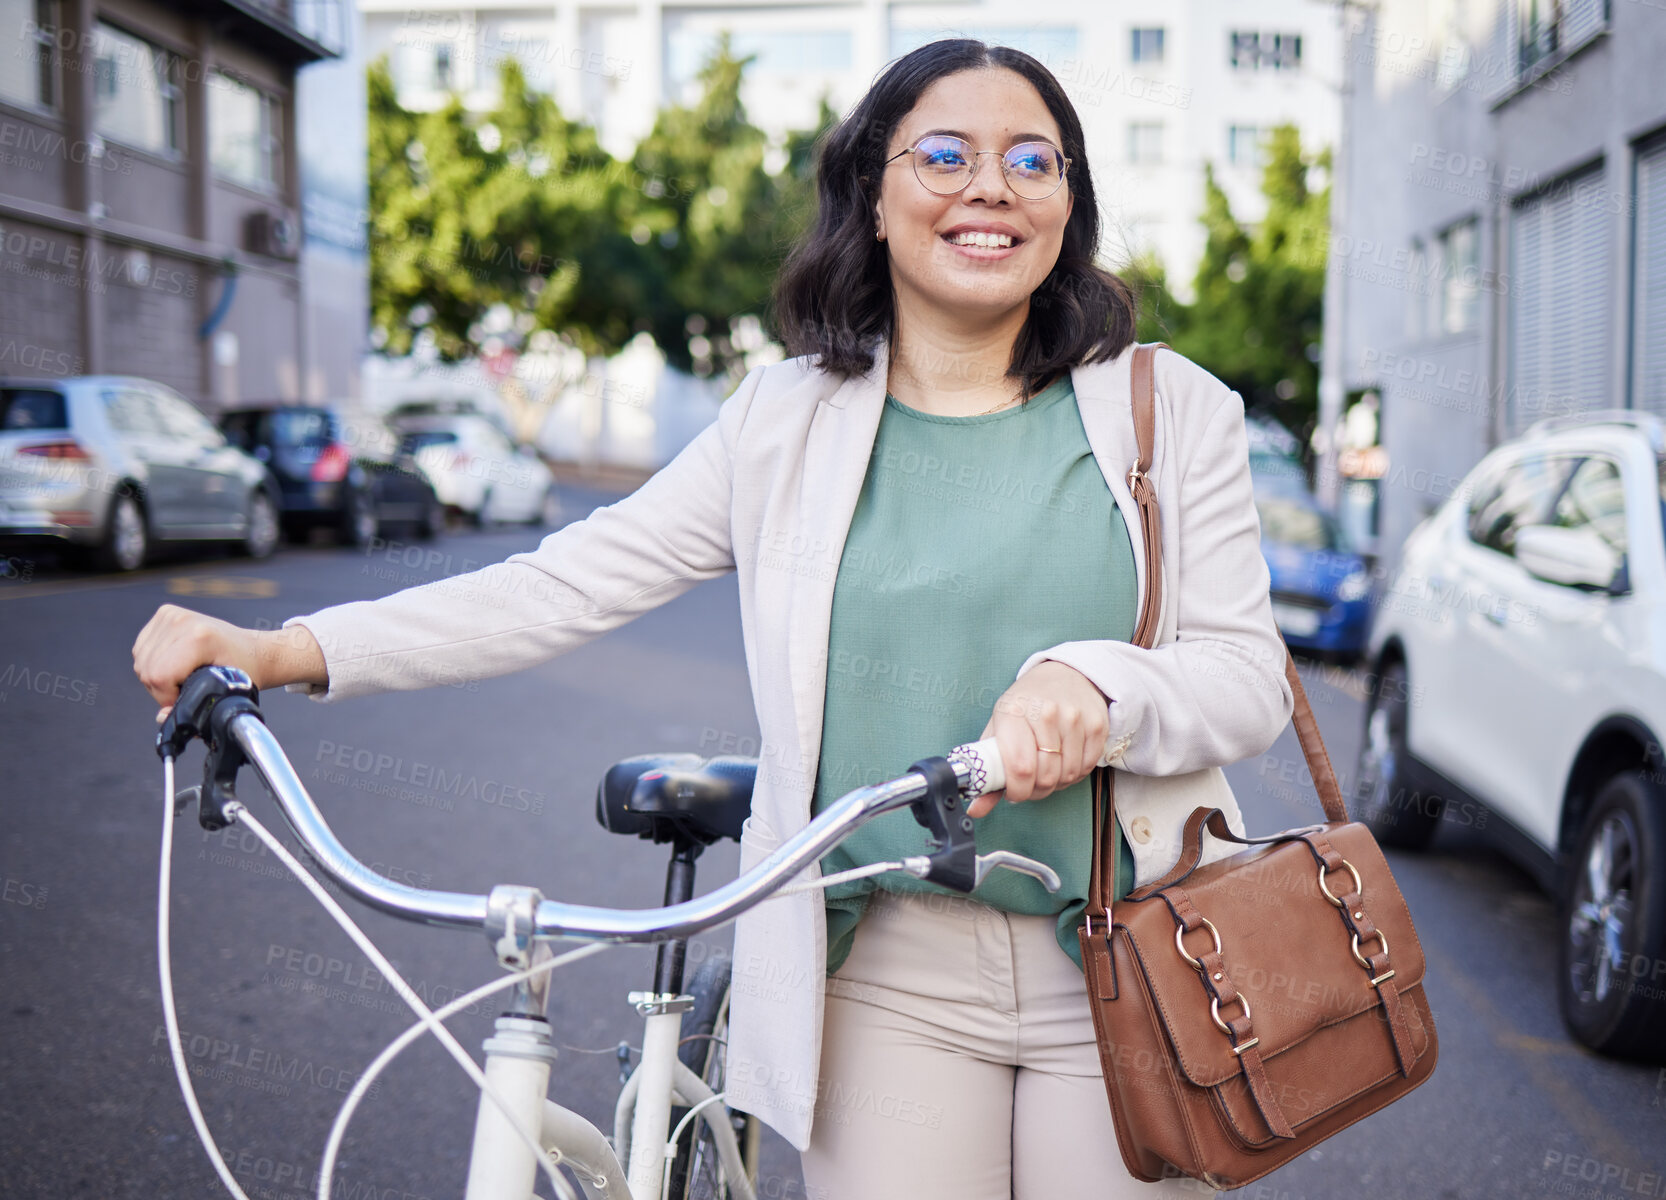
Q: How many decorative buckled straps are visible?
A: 2